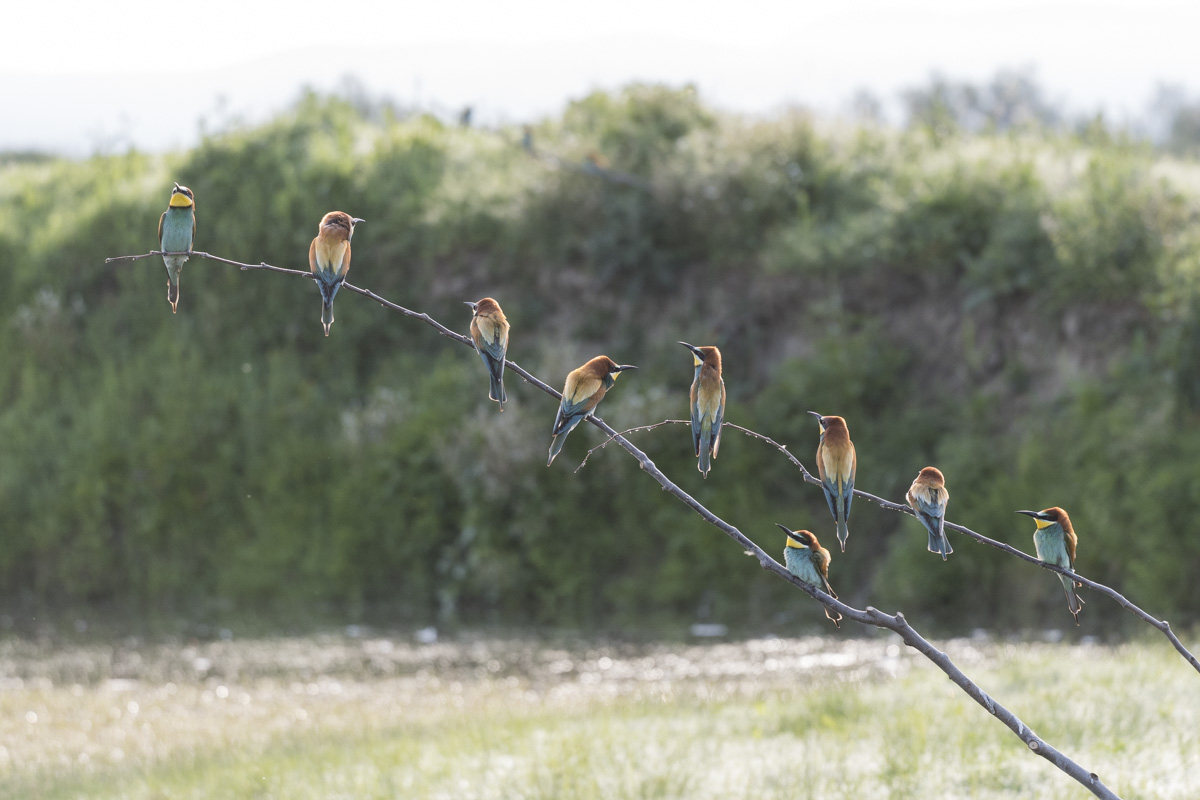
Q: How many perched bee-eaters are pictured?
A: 9